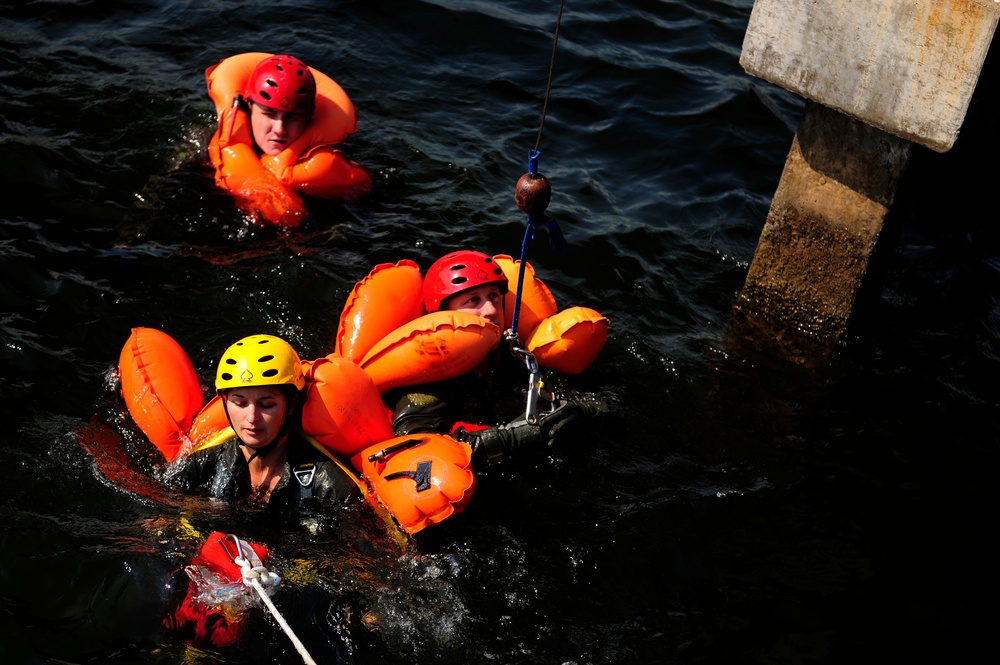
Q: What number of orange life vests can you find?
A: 3